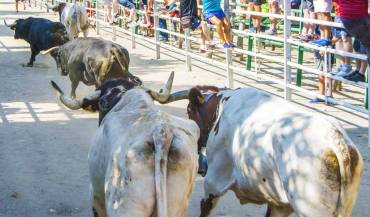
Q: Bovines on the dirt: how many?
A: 5